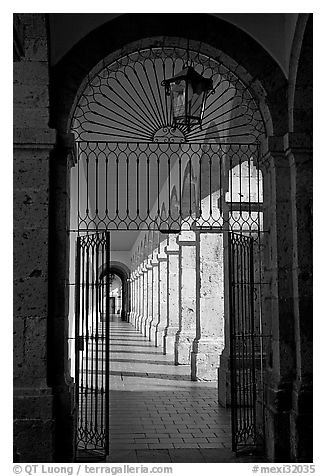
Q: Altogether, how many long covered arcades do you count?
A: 1